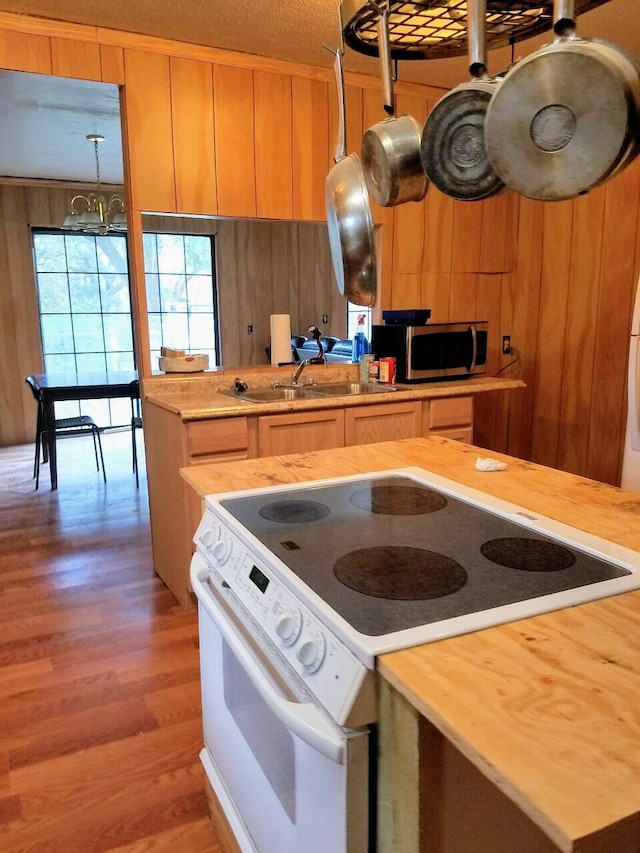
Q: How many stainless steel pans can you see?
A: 4